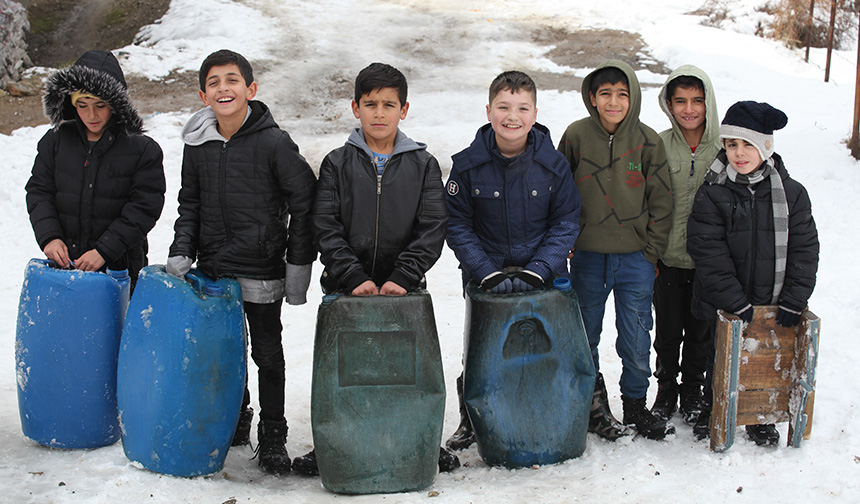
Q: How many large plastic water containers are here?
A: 4